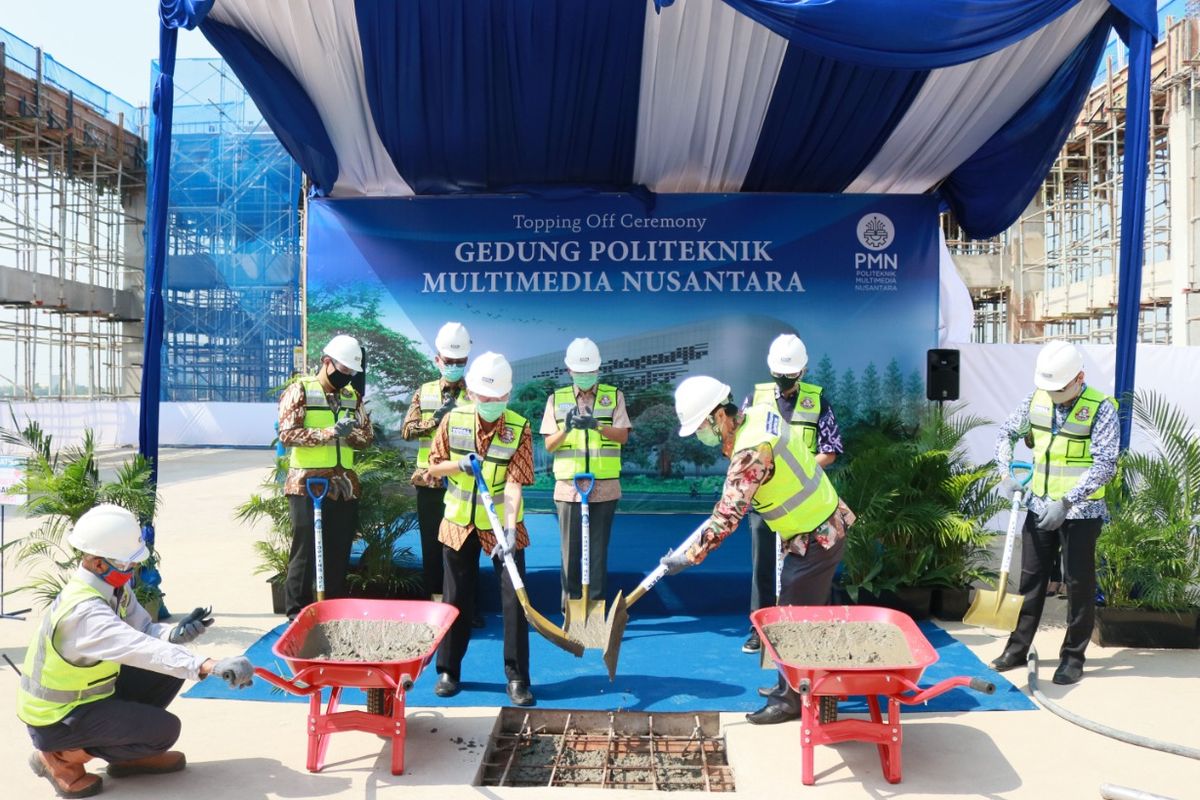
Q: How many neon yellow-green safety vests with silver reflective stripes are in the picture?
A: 8